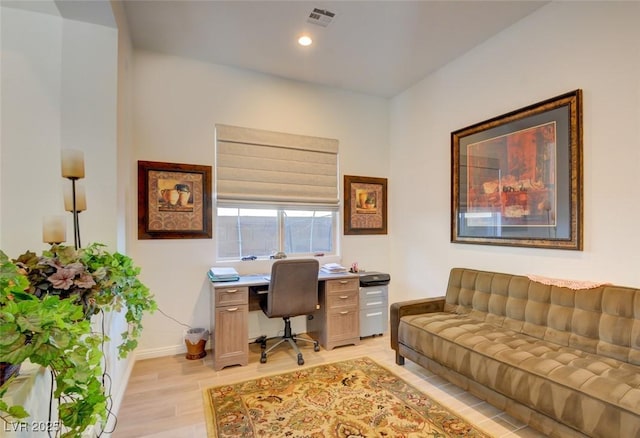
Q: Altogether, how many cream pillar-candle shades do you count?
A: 3